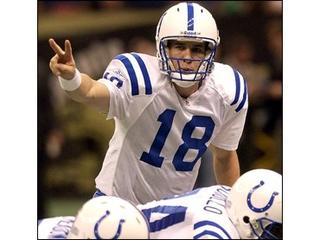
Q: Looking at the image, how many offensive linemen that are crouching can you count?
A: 2